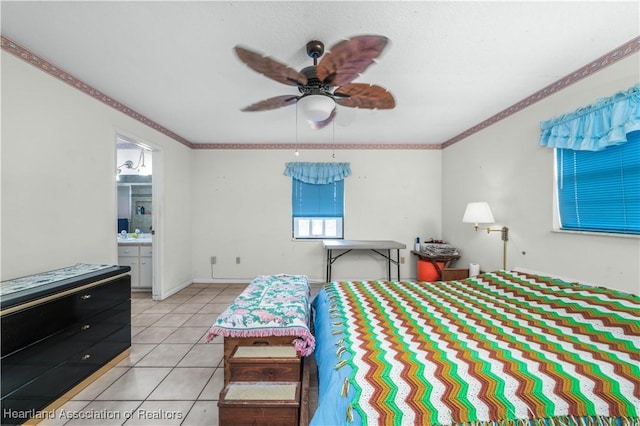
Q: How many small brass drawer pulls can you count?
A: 3